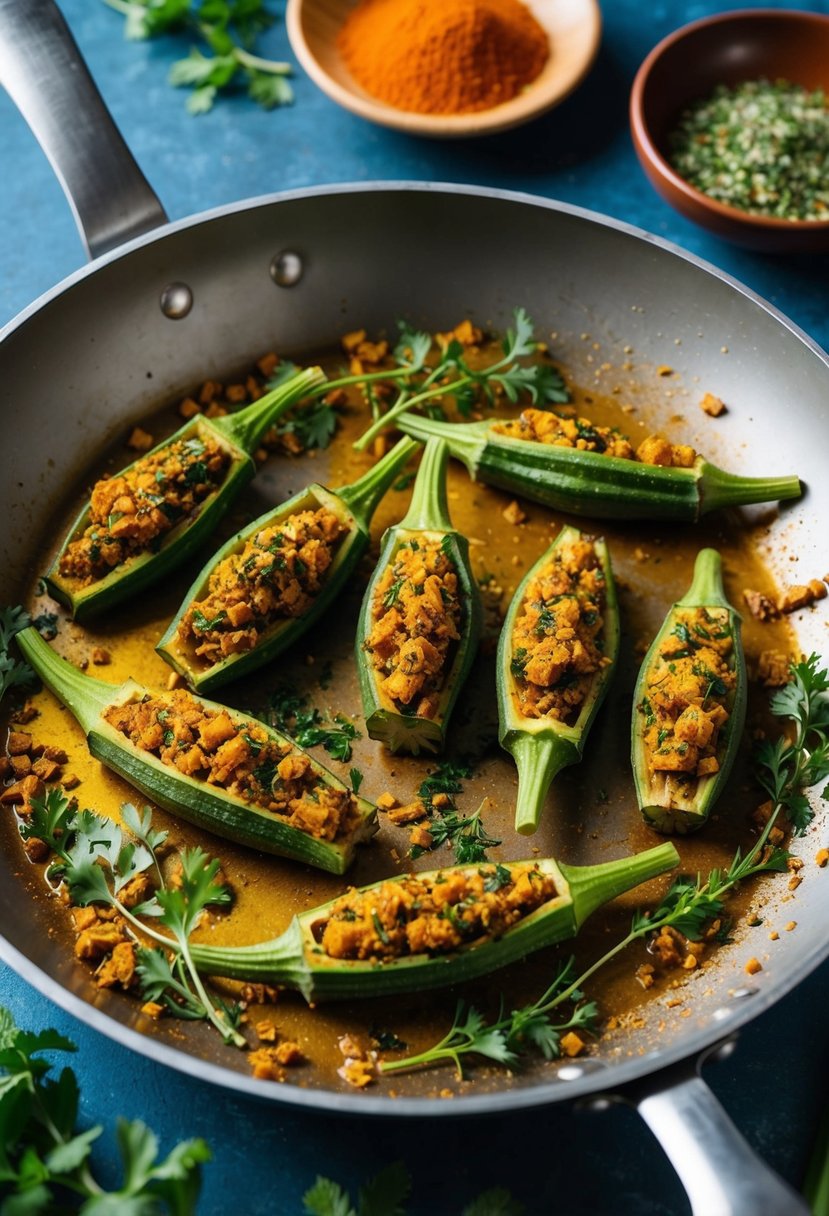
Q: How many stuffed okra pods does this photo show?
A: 8